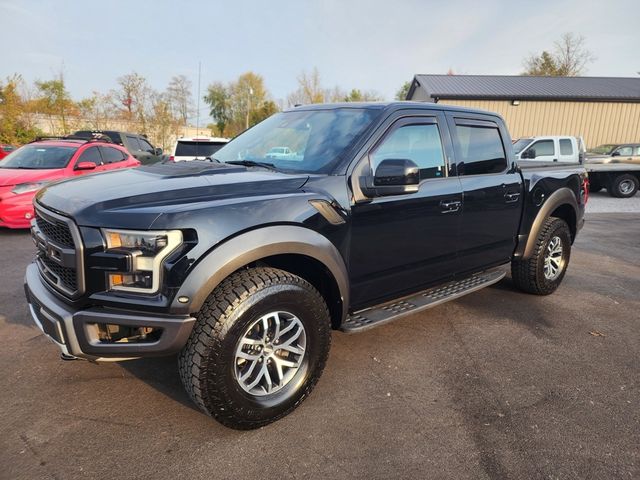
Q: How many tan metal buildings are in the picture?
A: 1